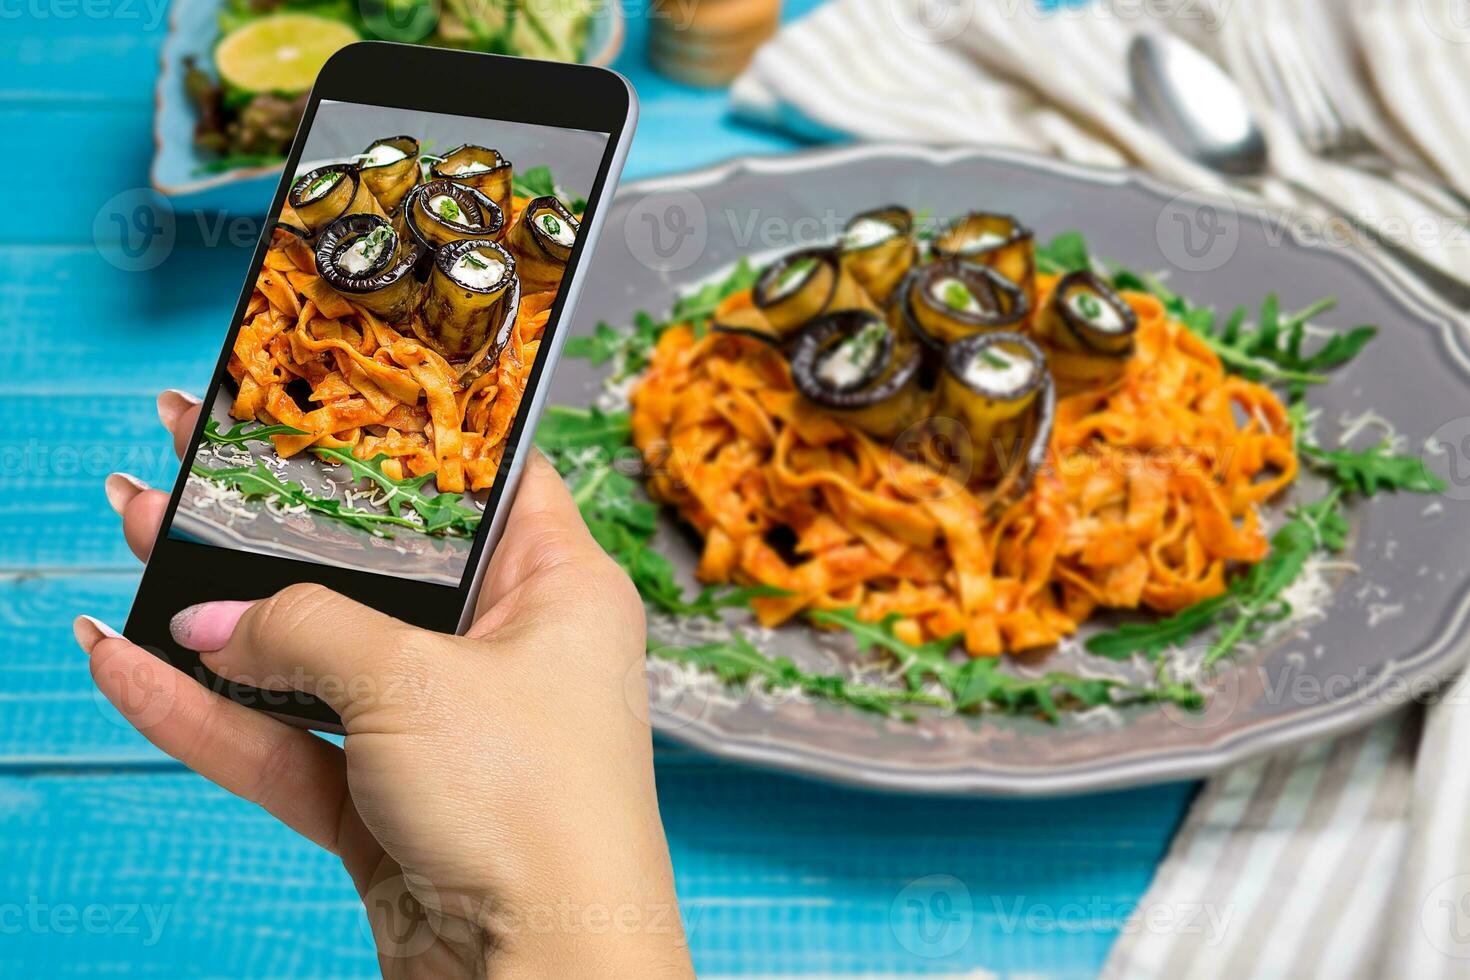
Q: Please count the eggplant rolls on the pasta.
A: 7